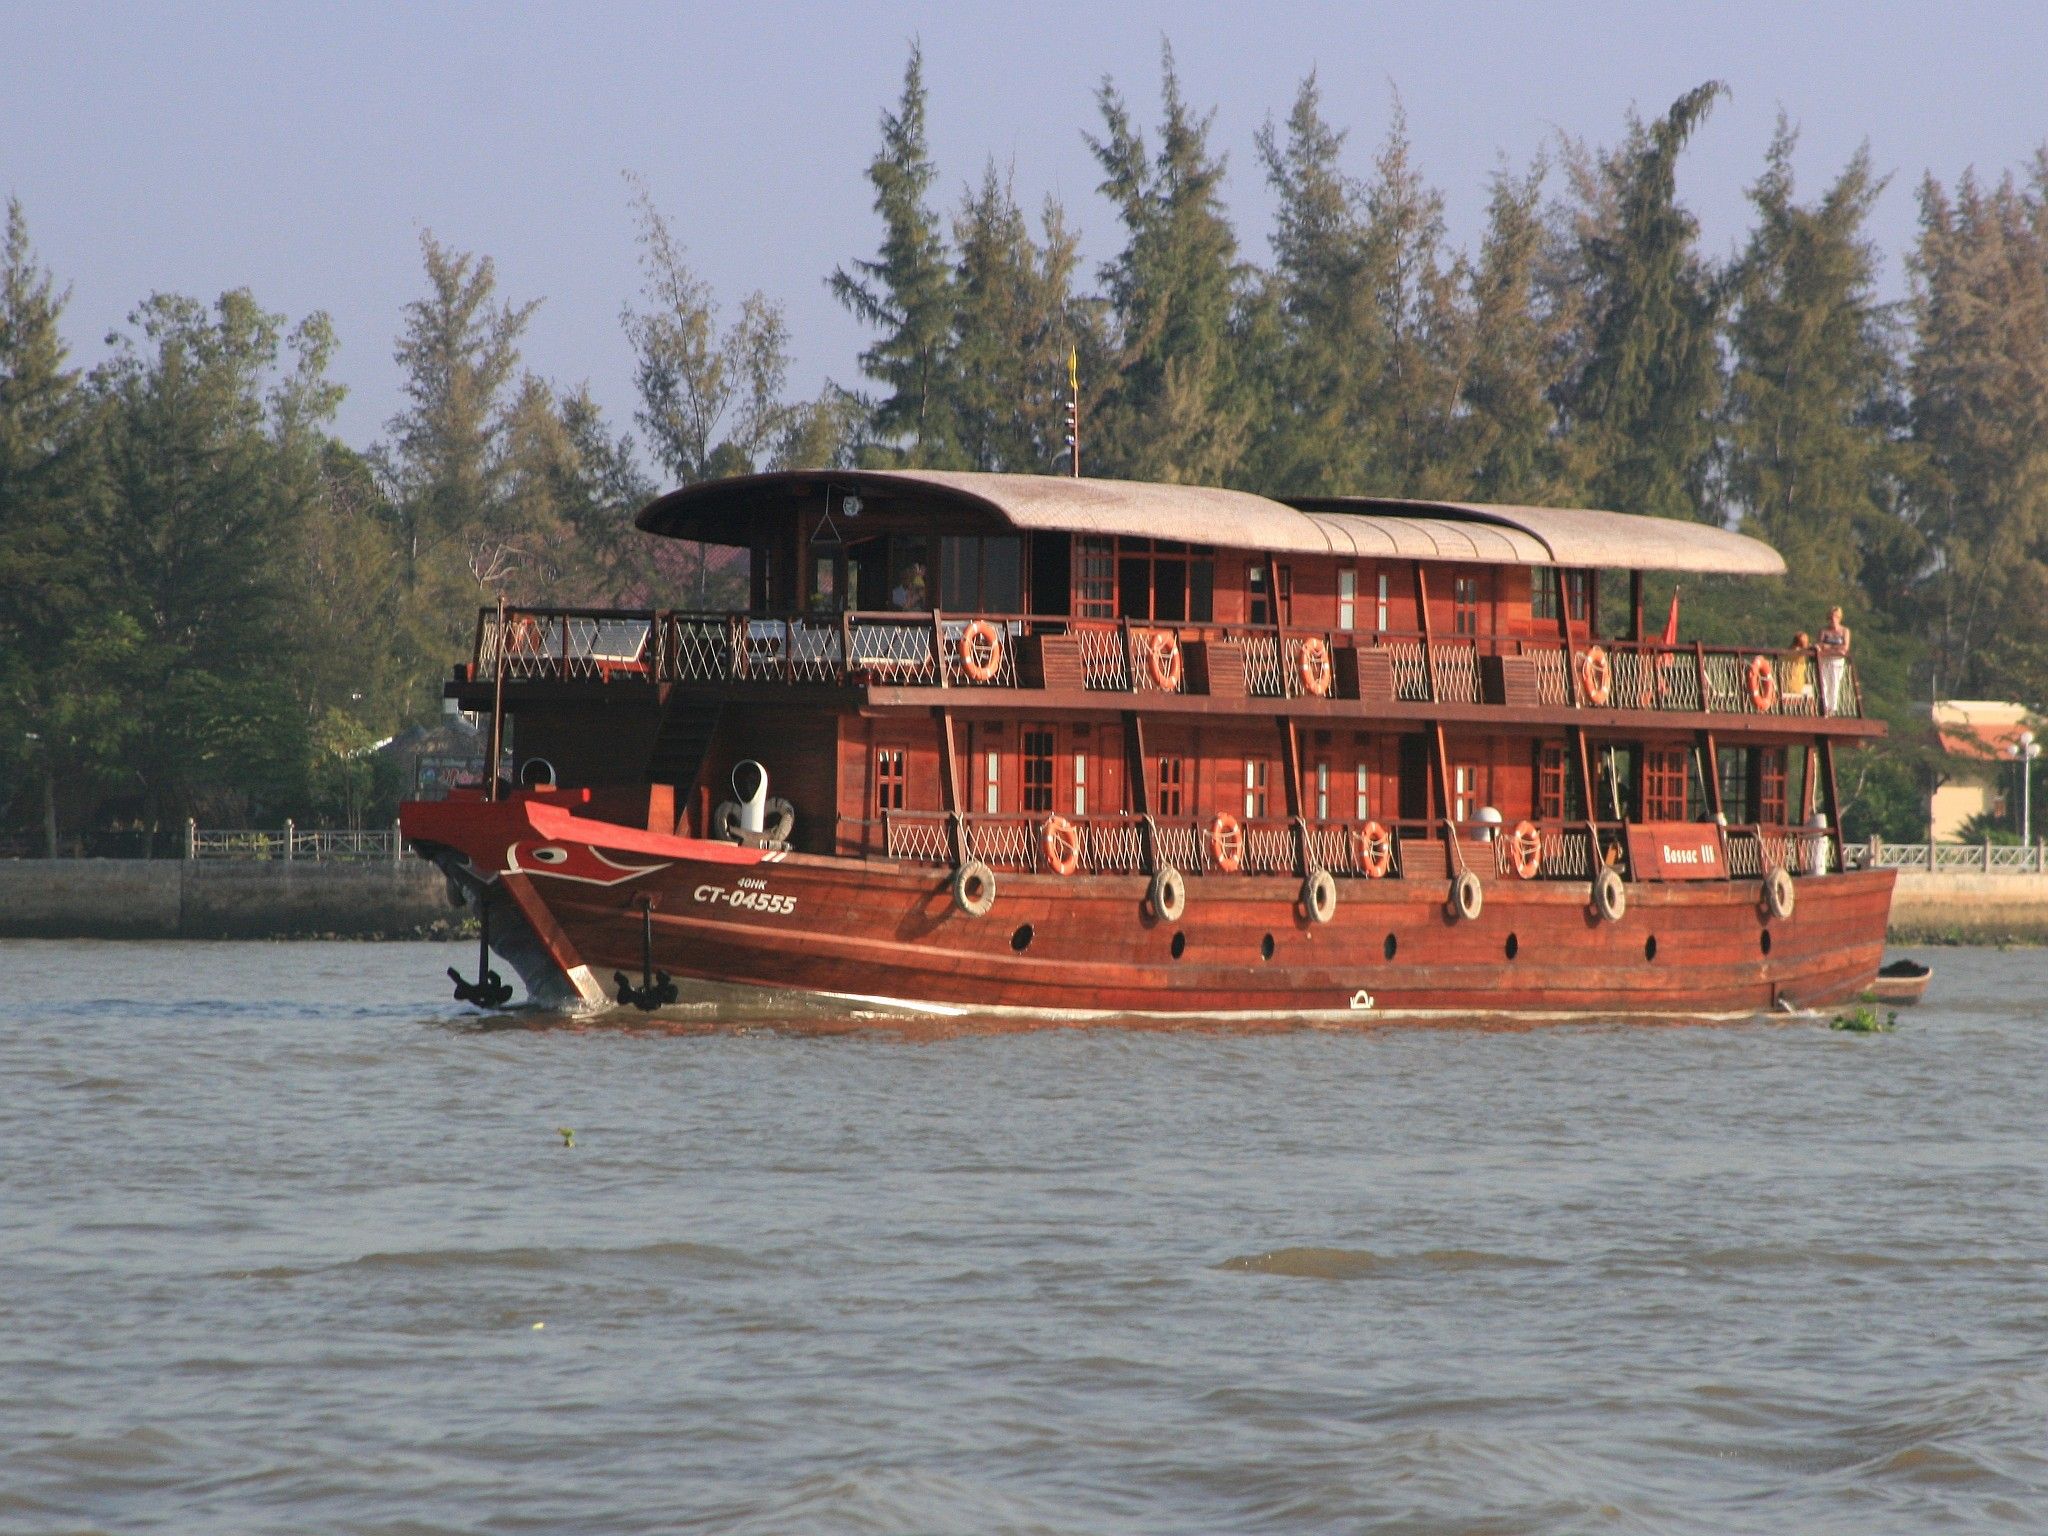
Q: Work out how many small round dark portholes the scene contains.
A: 7